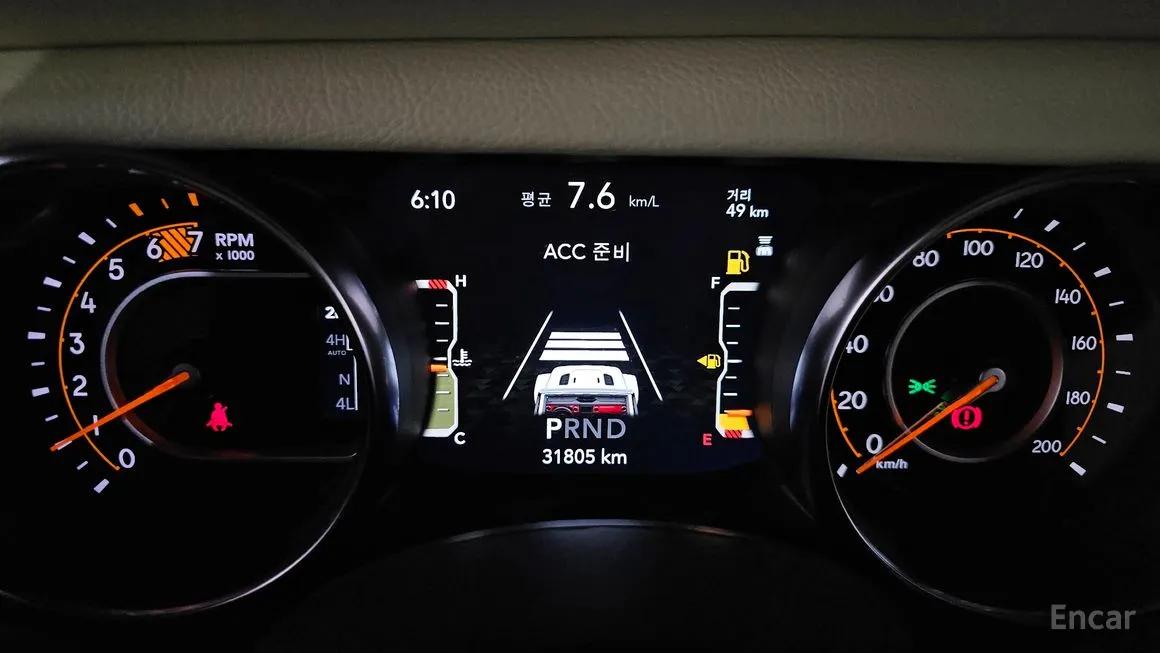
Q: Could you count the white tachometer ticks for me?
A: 12